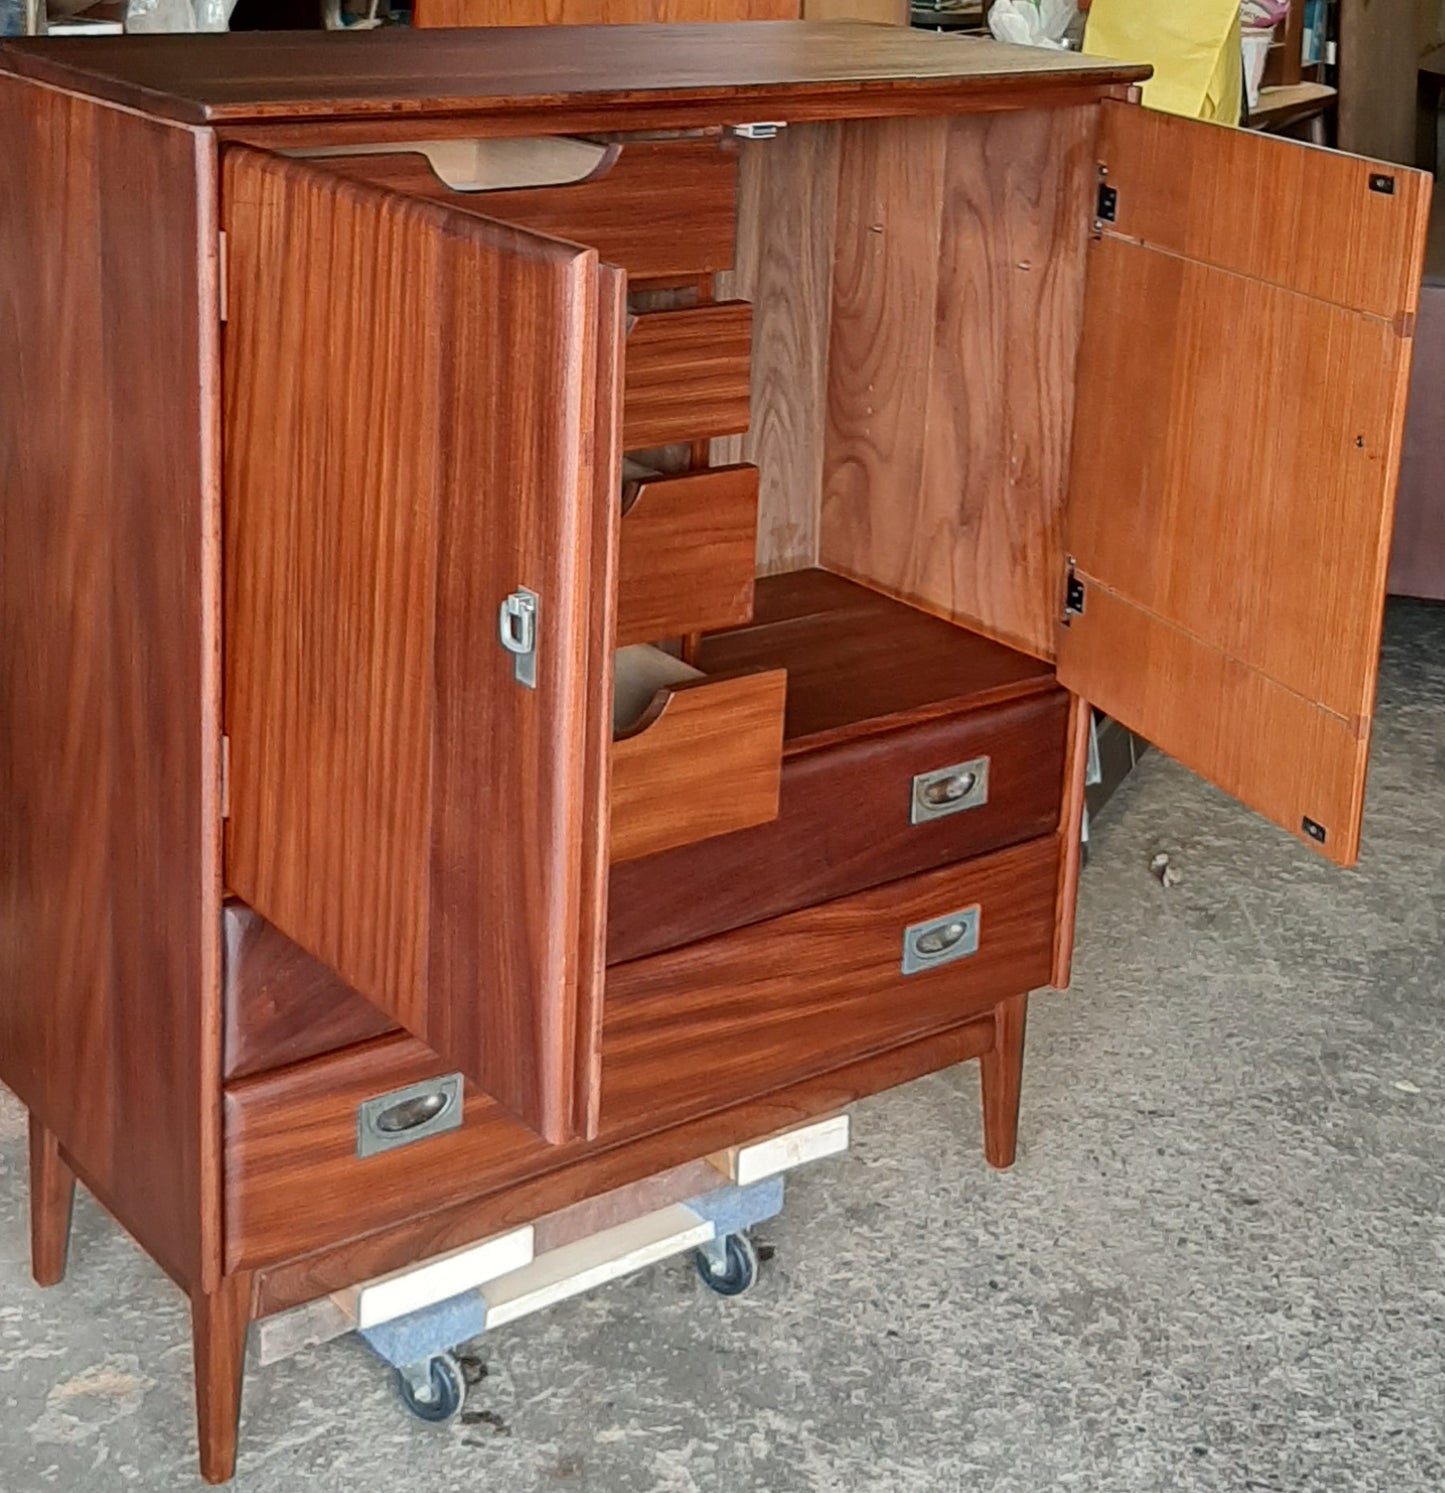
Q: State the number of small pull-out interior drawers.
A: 4